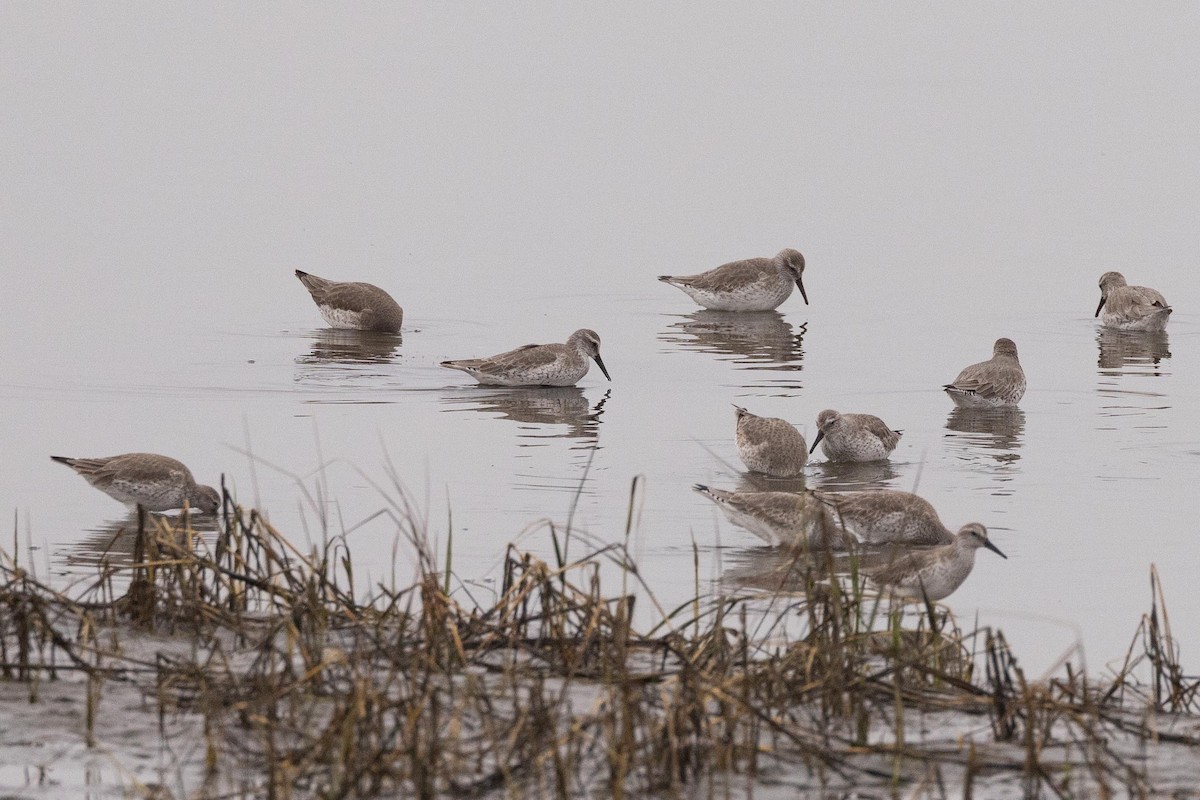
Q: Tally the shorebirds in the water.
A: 11